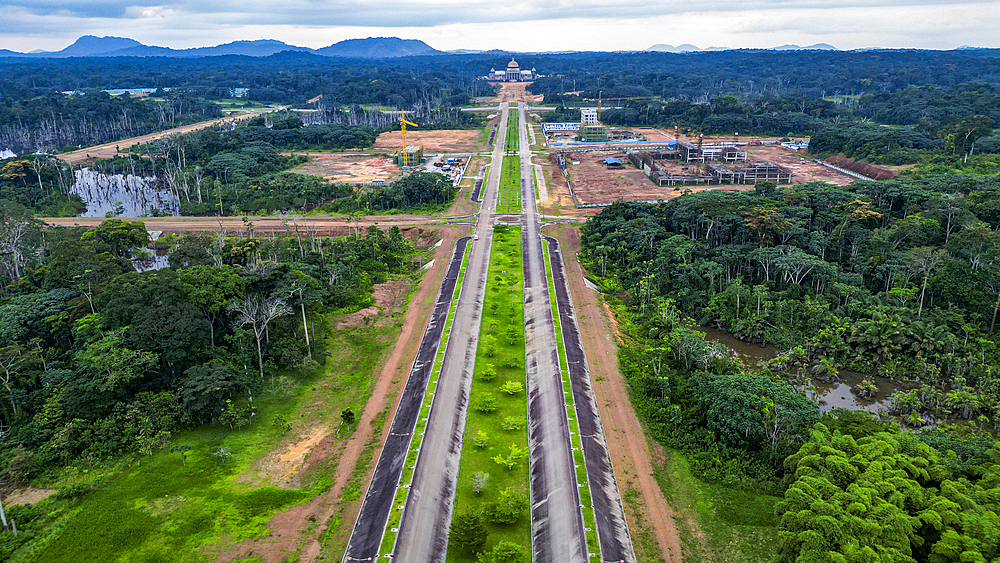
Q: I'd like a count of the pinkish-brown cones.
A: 0